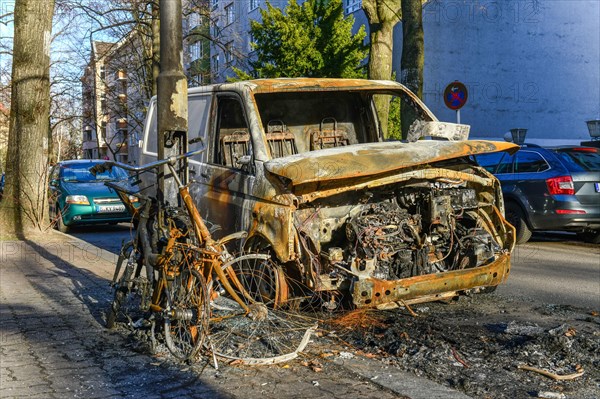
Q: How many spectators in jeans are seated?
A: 0